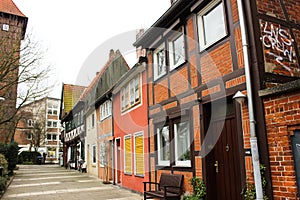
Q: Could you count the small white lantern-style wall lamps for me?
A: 1